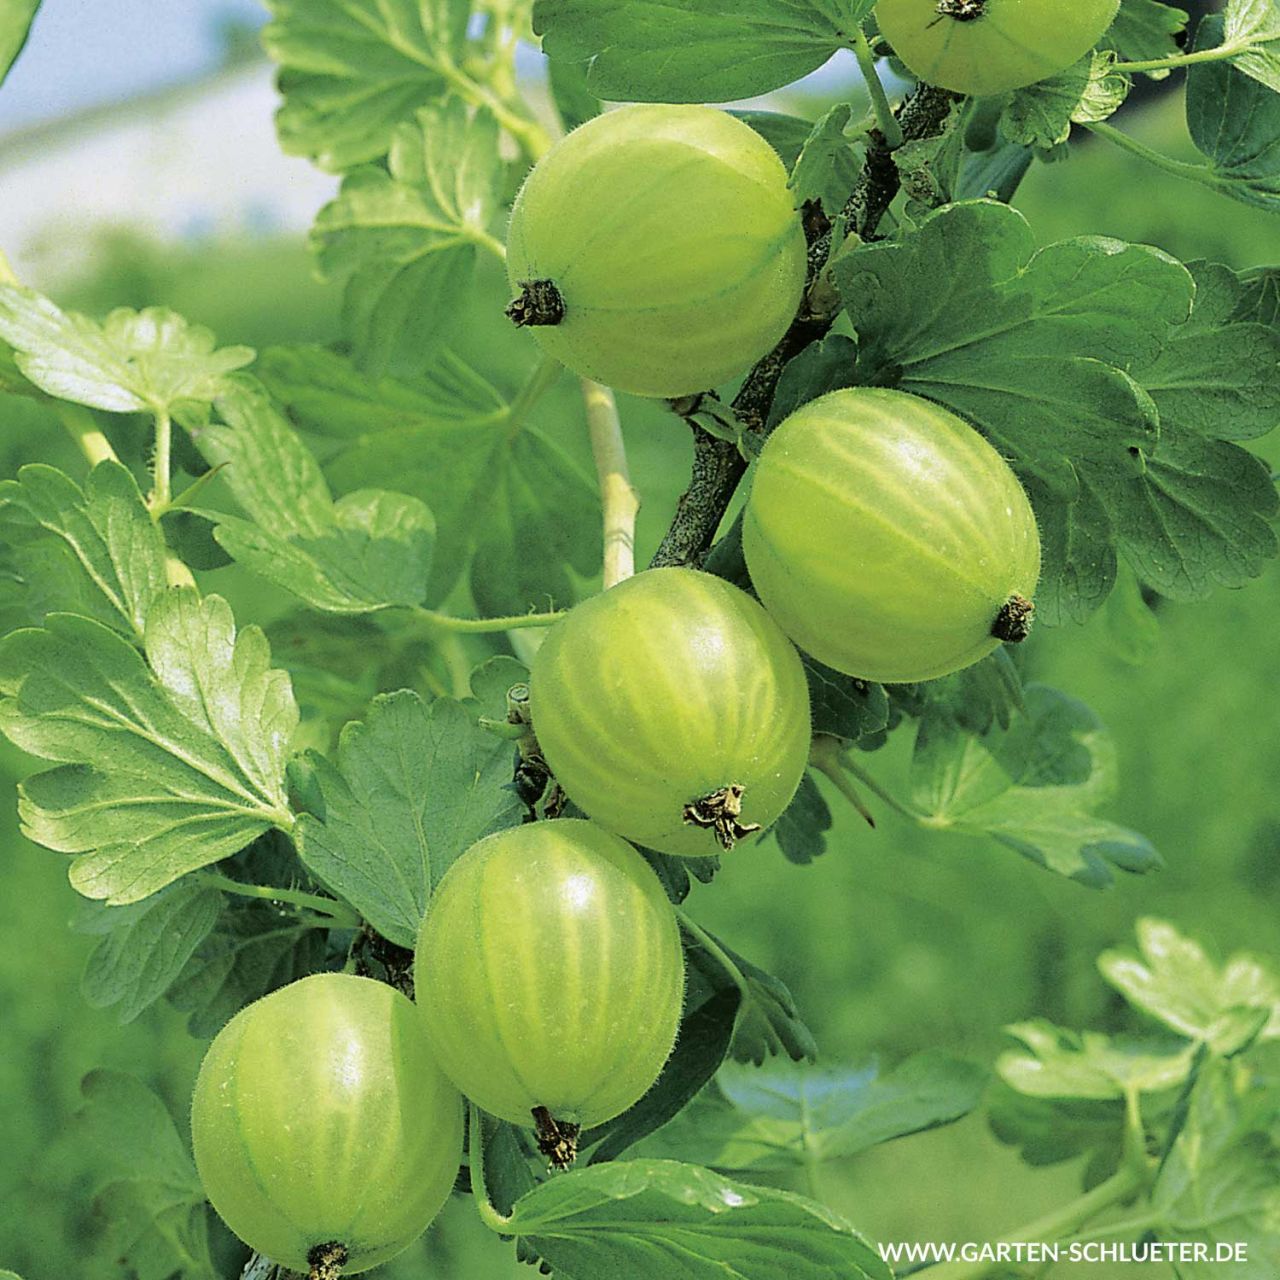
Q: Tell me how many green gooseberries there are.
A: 6